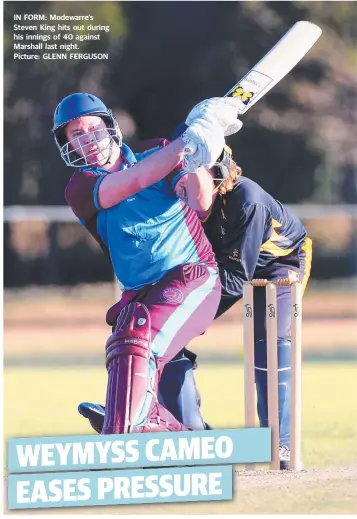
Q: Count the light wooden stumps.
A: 3